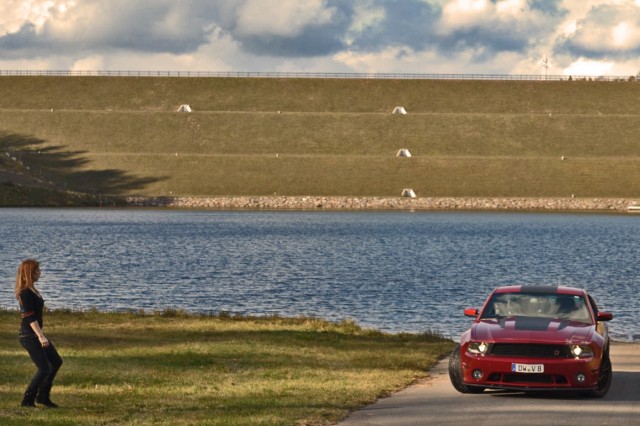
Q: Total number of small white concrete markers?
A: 4